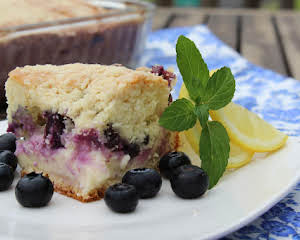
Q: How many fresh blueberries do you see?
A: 8